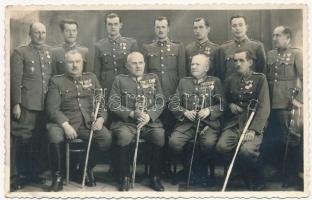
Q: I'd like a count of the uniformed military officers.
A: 11